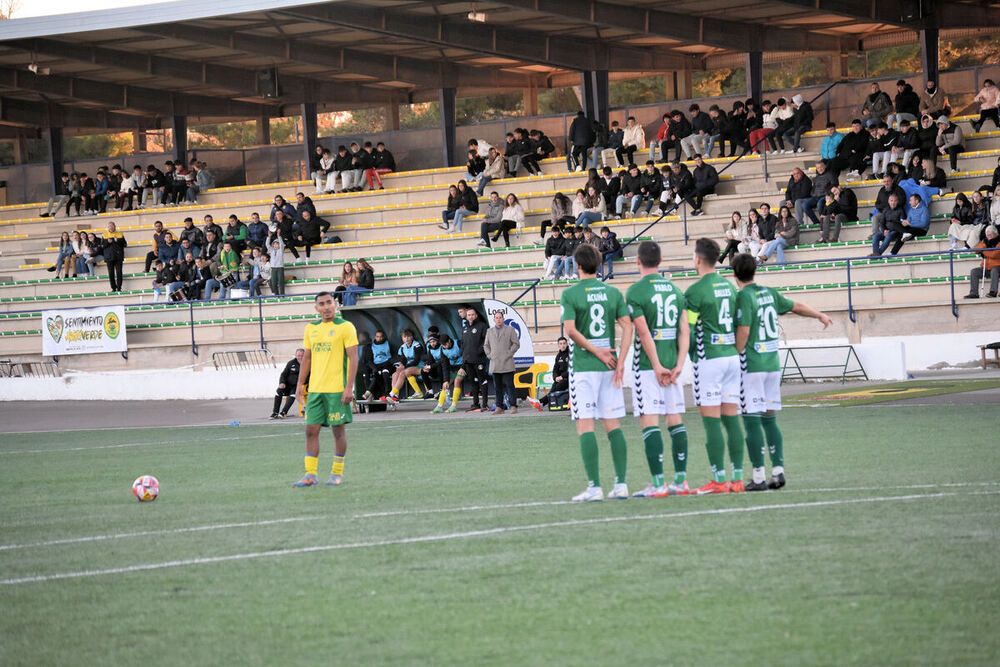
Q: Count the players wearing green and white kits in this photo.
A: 4